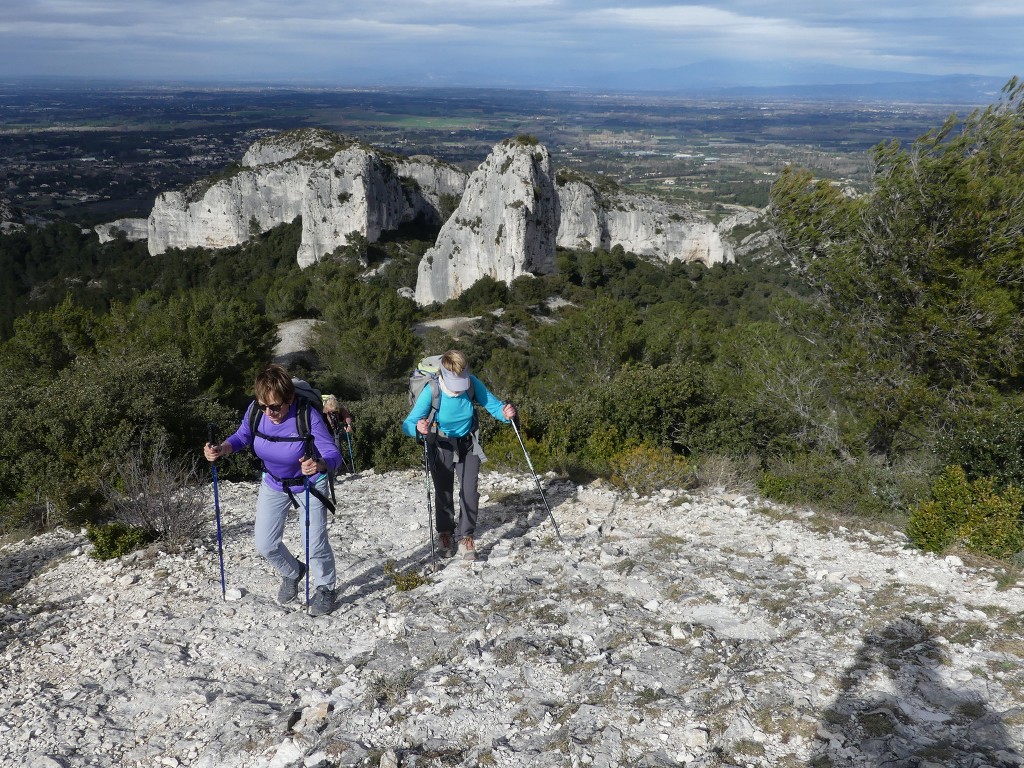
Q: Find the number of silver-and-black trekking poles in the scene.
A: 2